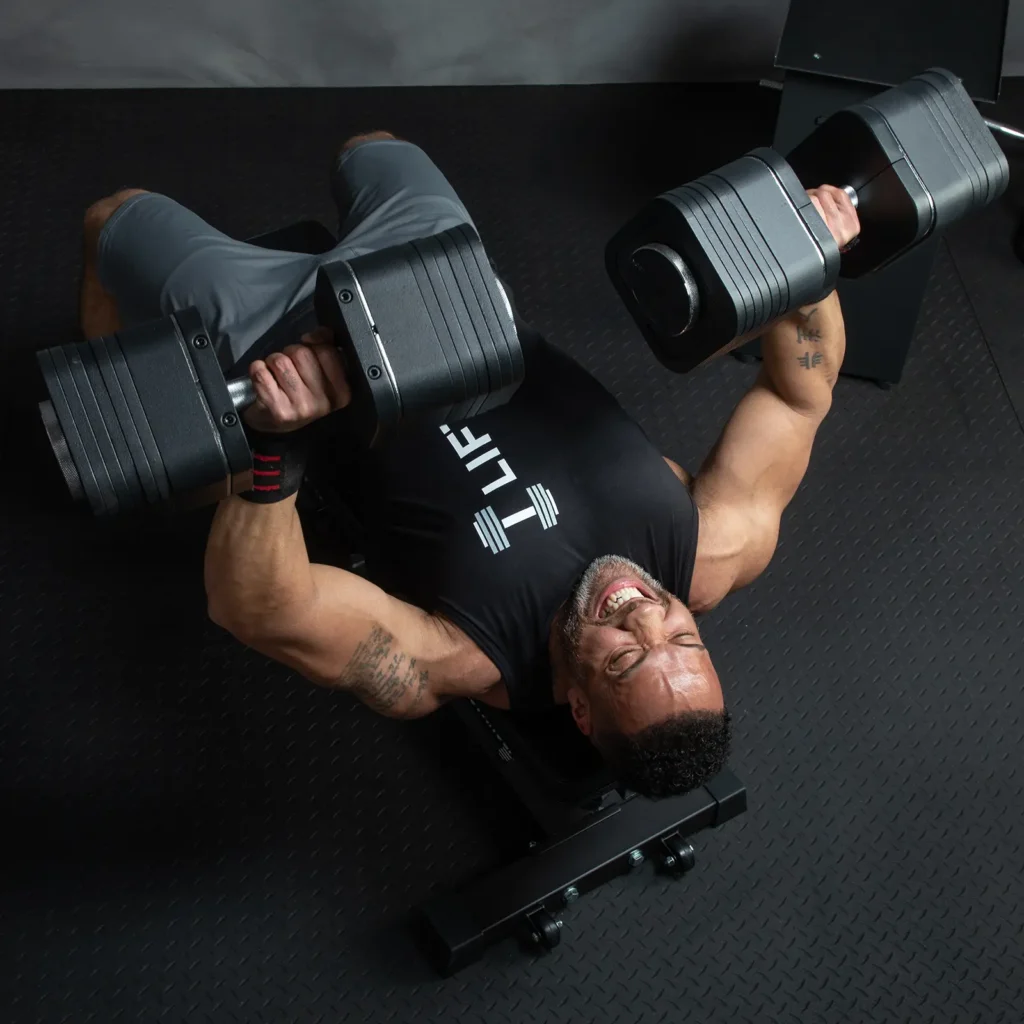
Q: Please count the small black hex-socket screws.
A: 4